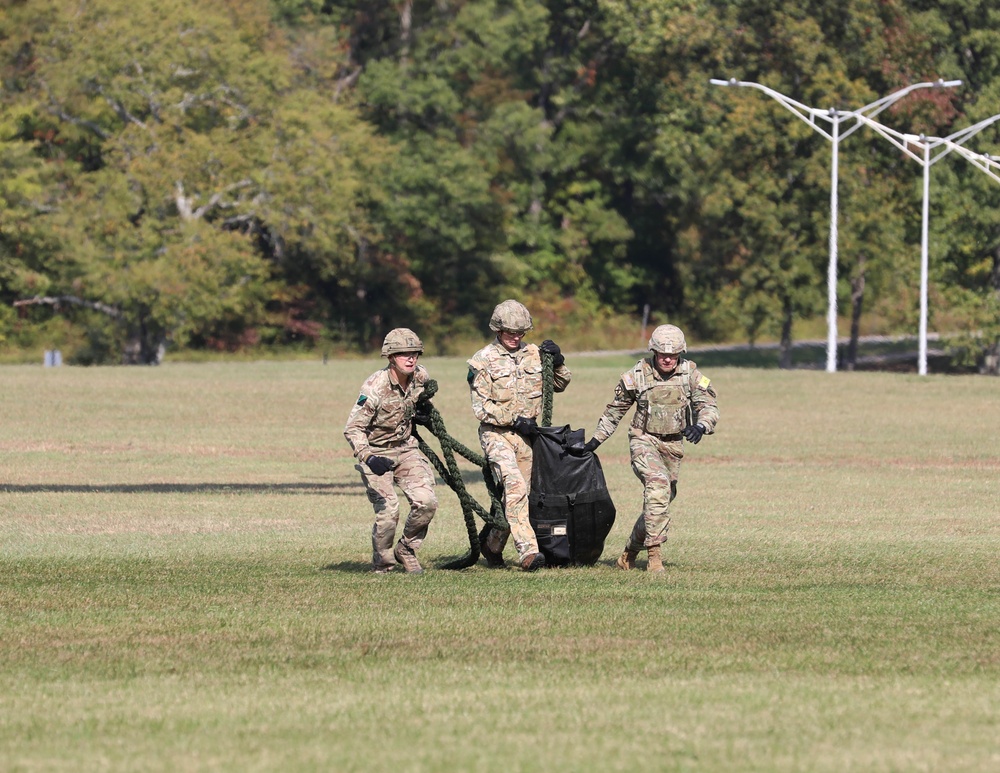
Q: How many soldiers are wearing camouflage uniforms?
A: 3